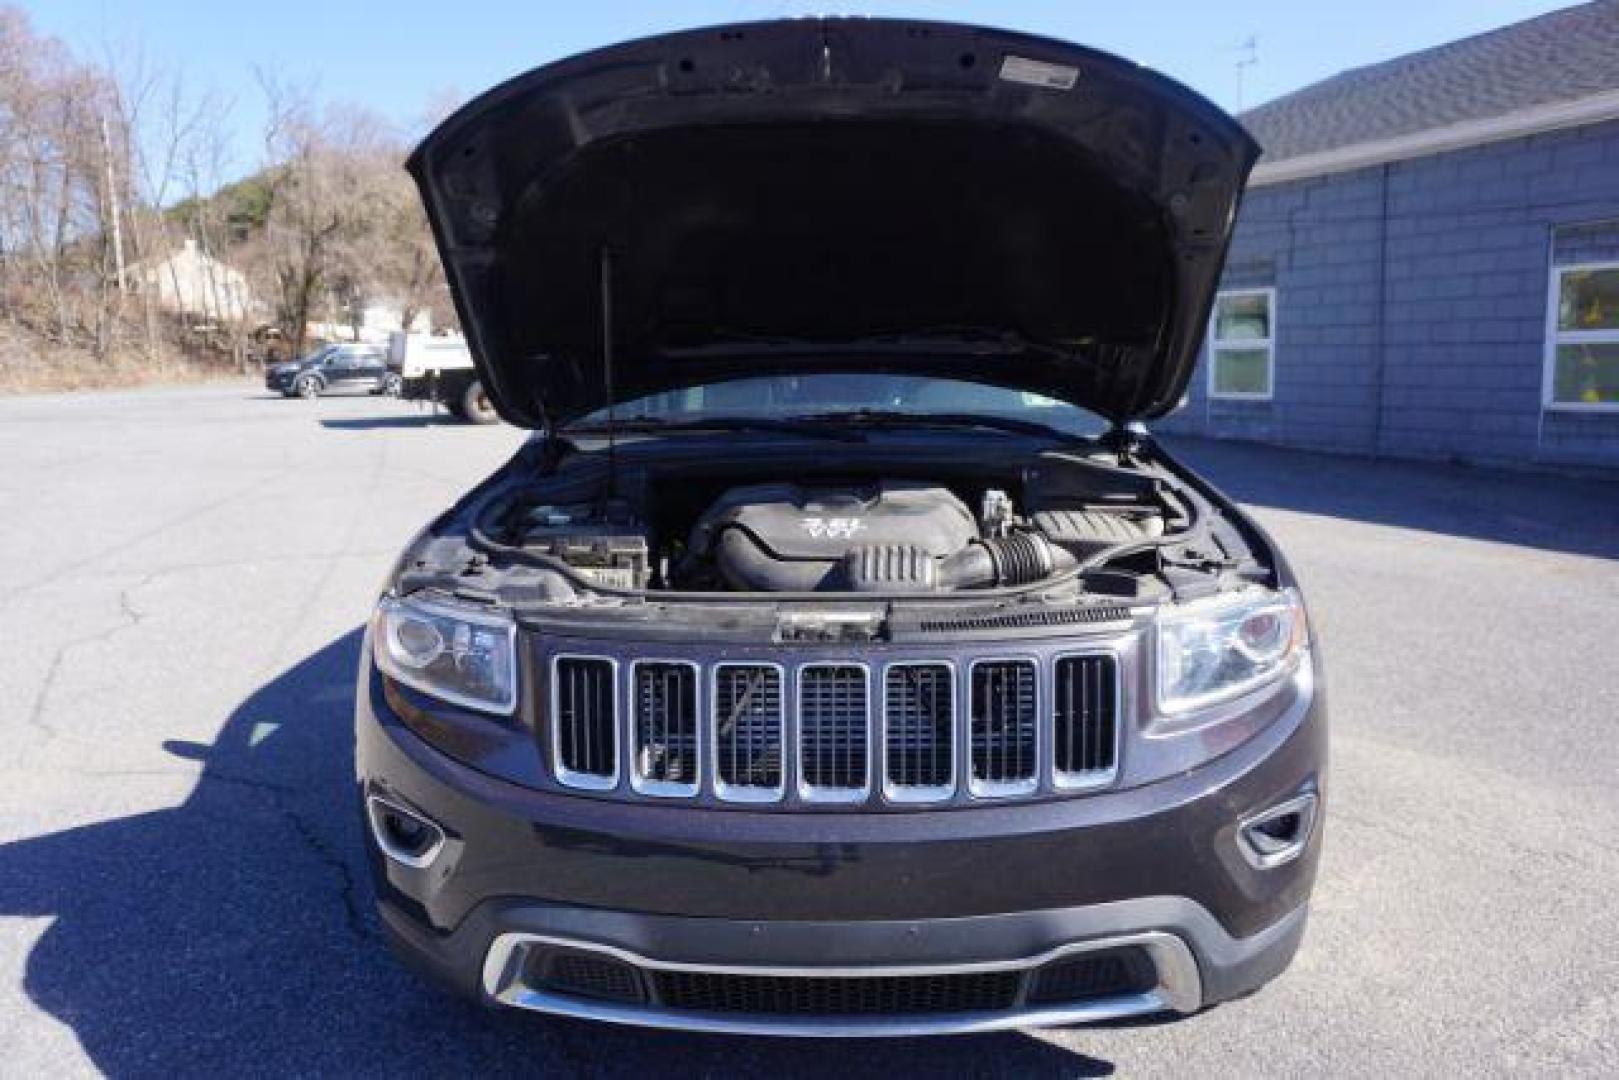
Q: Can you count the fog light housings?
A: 2